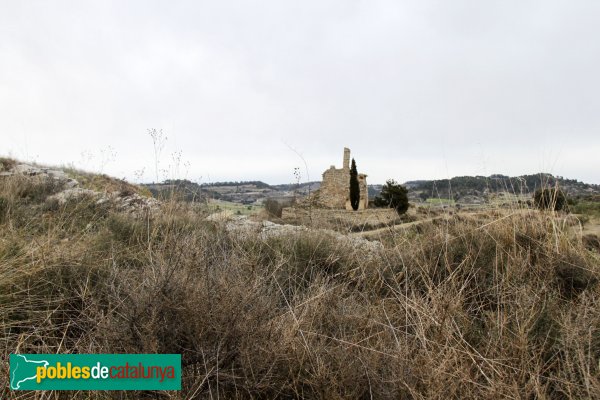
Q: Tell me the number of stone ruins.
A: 1